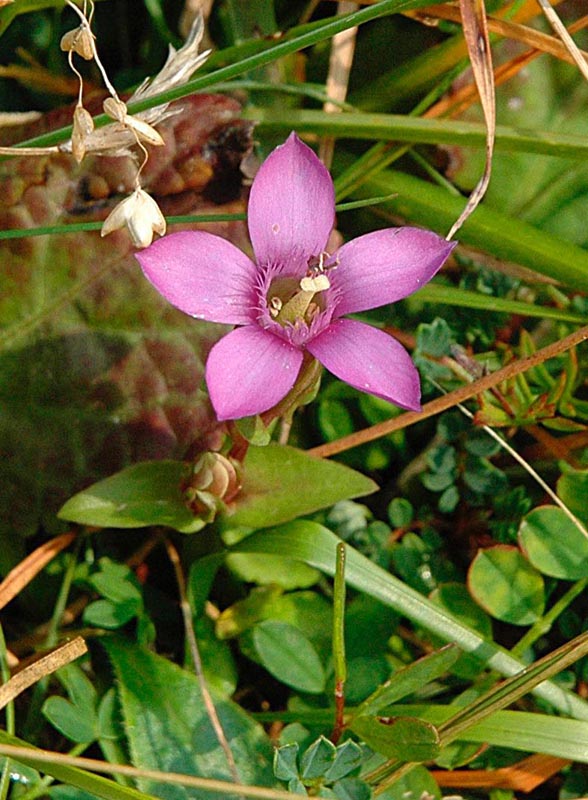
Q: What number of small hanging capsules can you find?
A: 4